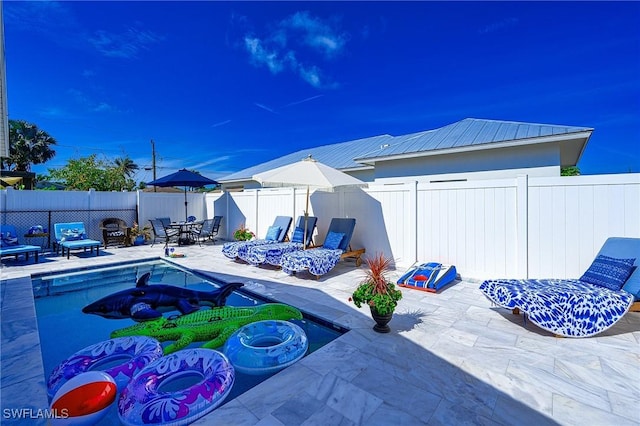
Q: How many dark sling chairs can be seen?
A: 4